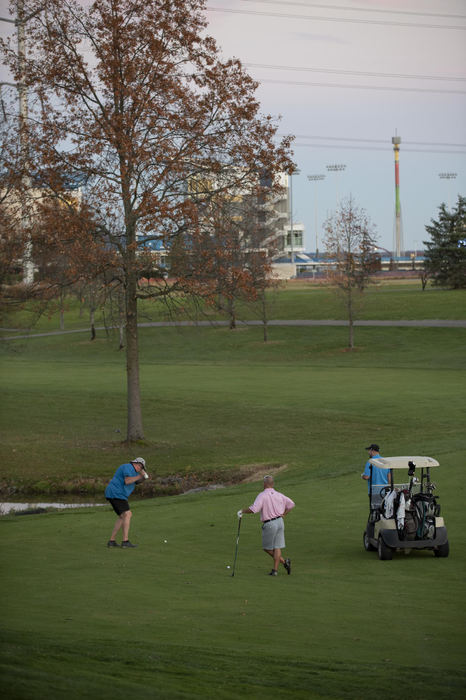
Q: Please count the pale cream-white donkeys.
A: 0